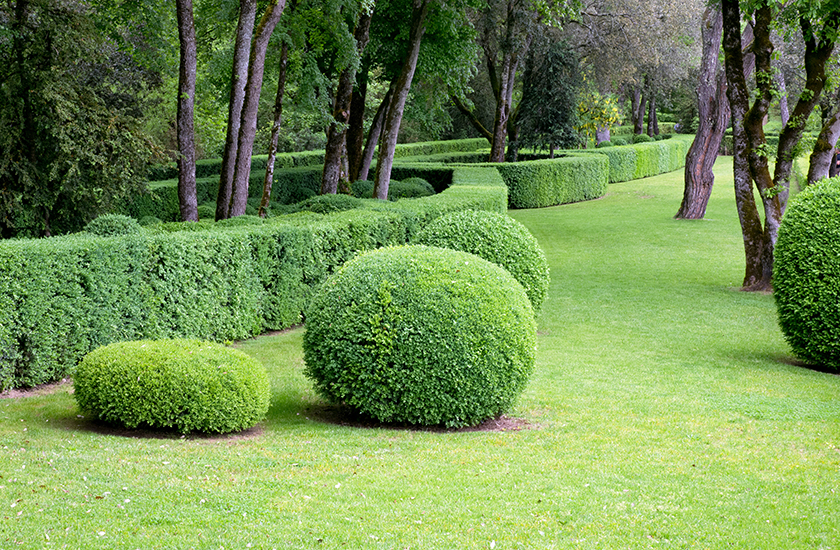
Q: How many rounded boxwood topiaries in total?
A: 4